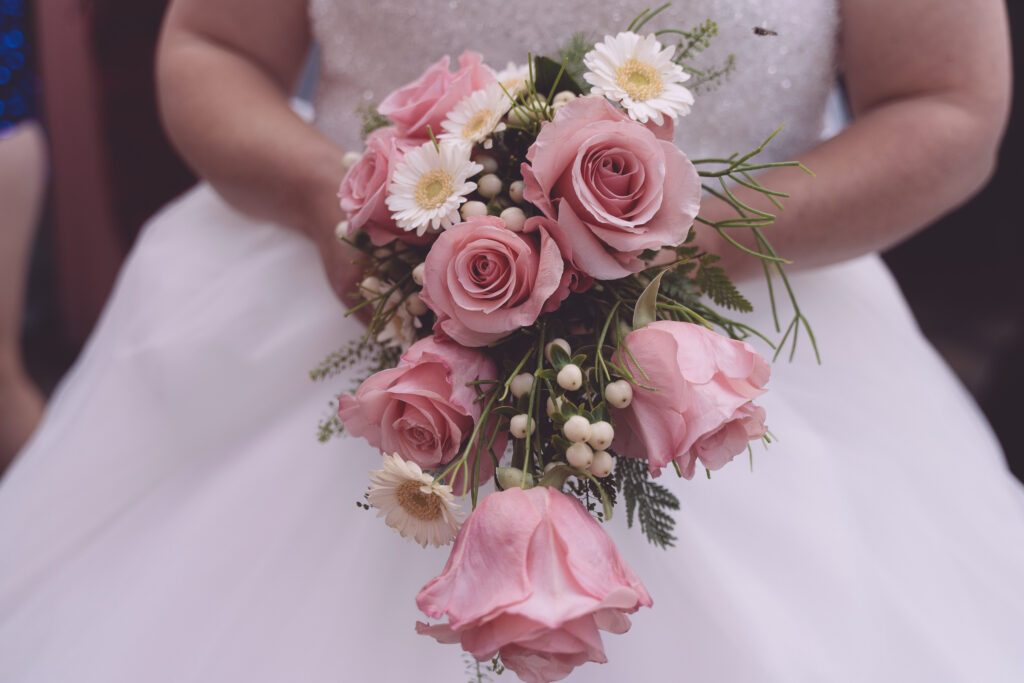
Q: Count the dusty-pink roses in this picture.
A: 7